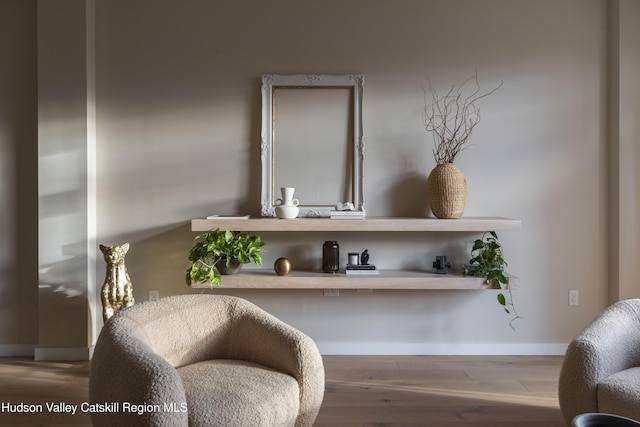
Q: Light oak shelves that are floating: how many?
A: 2